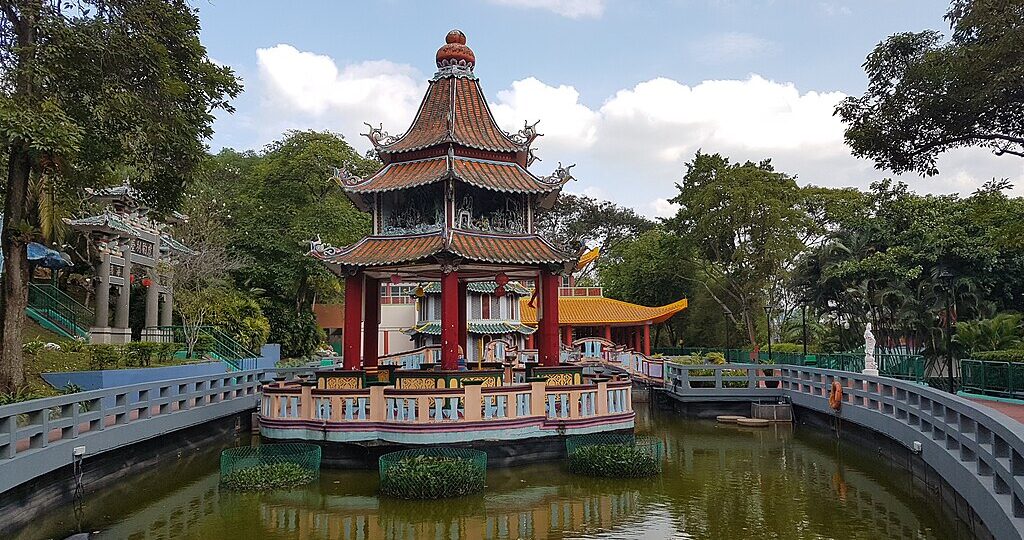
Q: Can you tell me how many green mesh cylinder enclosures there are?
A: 3